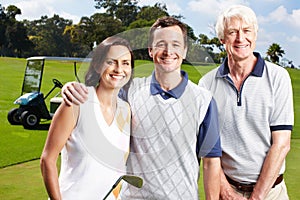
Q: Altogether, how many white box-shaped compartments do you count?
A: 1